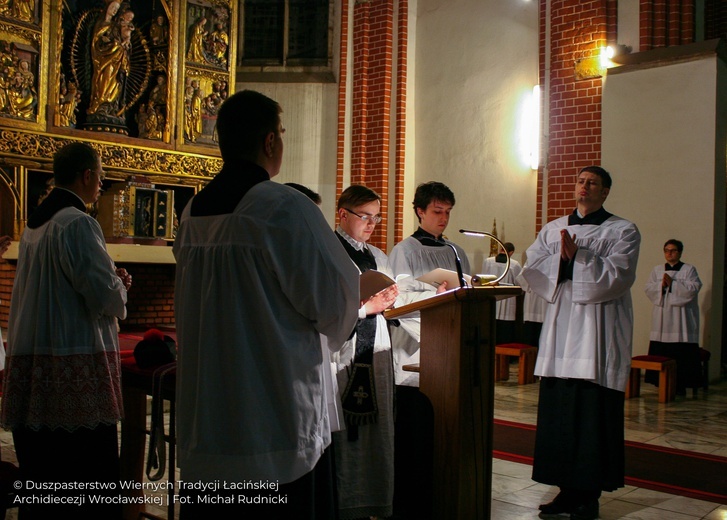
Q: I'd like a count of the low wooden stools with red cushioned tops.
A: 2